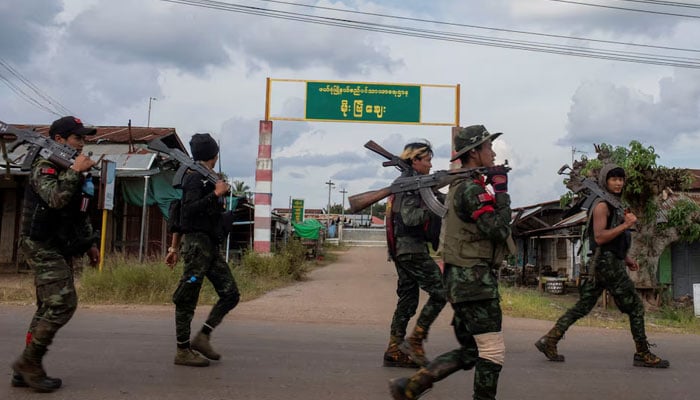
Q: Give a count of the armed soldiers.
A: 5